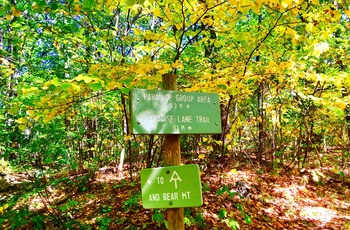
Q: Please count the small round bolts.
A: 6